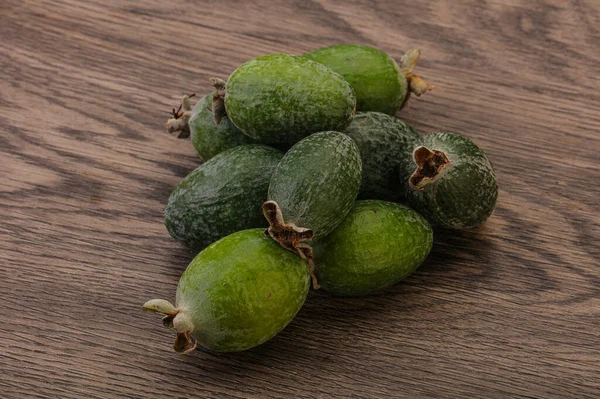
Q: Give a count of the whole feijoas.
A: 9